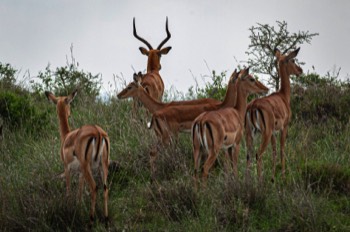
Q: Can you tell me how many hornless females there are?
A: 5